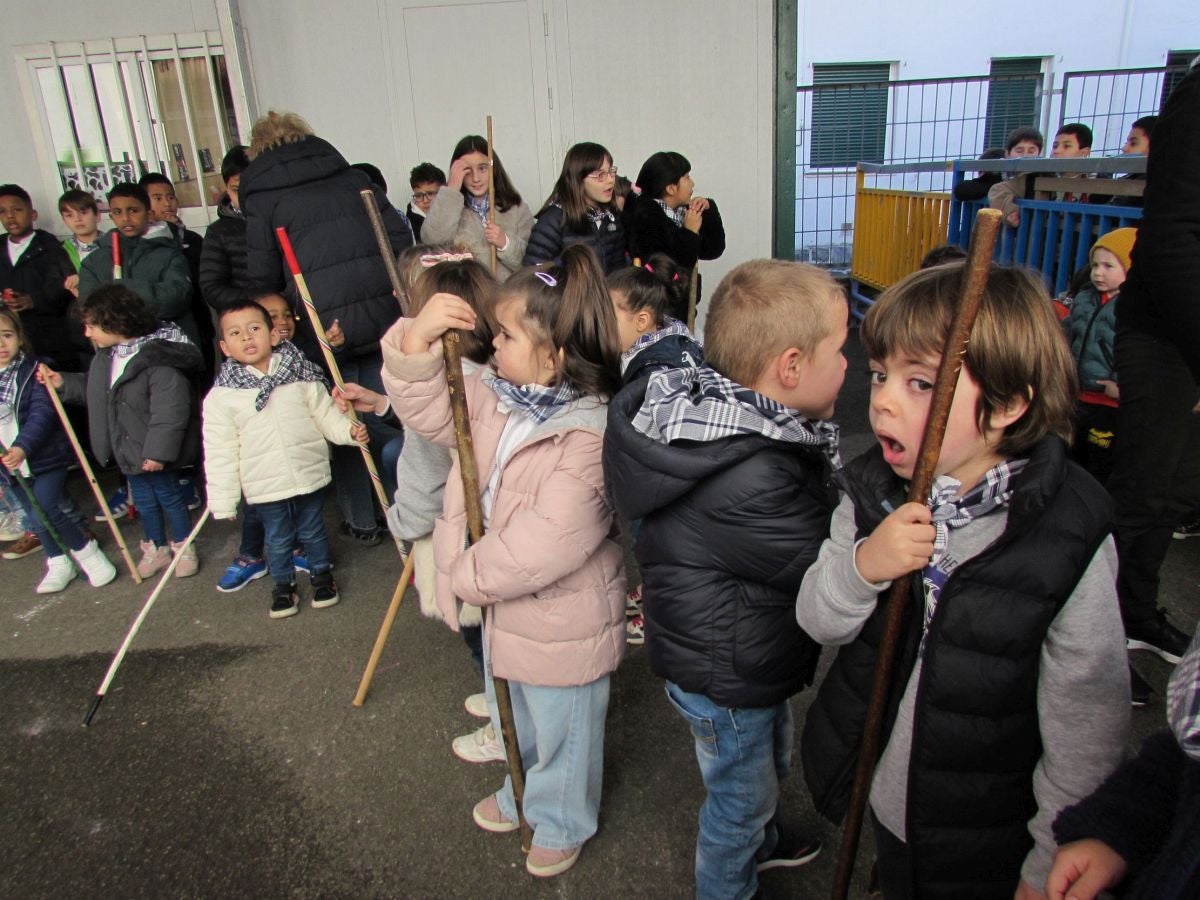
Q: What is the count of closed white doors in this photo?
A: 1